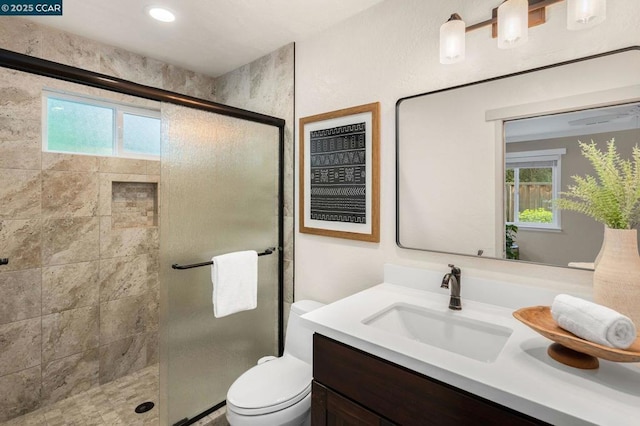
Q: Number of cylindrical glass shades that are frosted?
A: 3